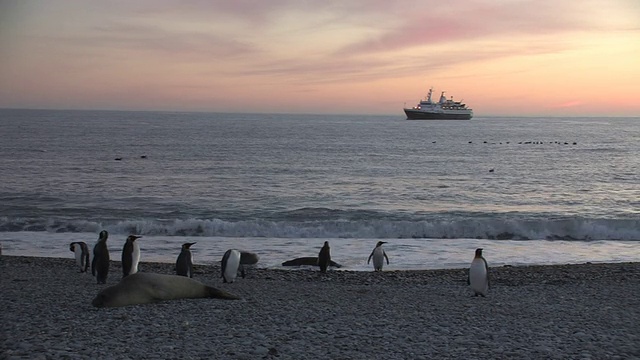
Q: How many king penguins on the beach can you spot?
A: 8